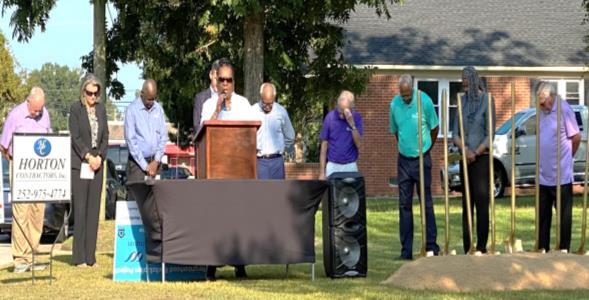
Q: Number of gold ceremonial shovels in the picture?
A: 8